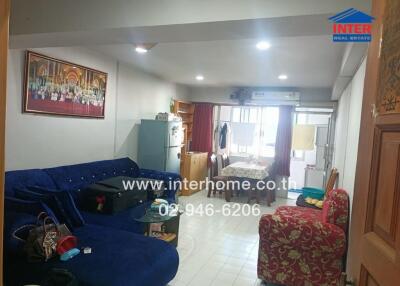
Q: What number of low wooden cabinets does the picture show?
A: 1